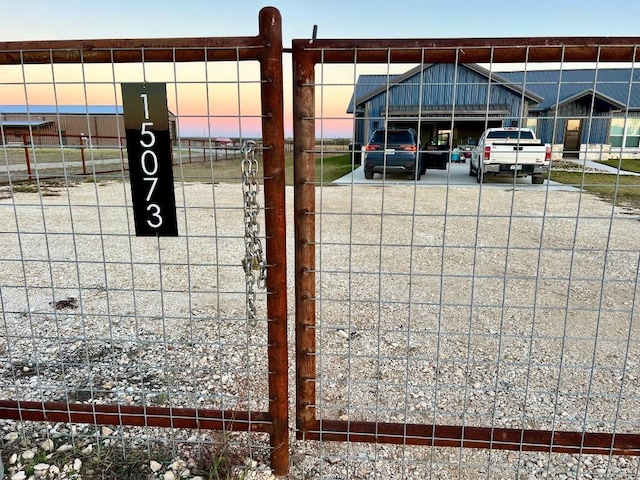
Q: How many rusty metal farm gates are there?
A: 2